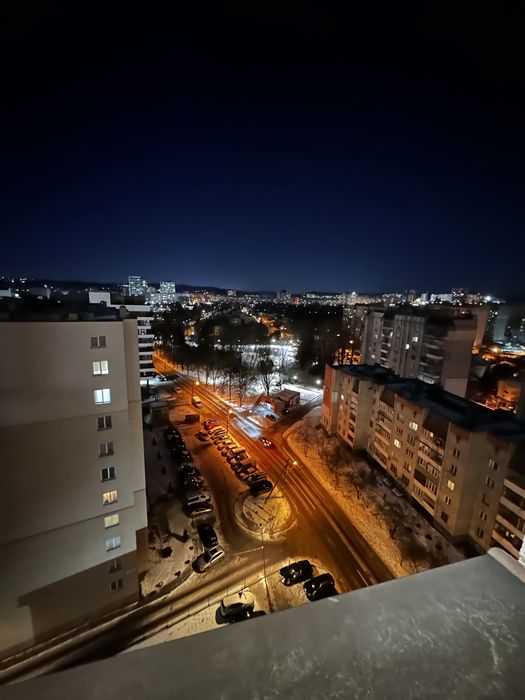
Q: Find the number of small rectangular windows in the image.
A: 11